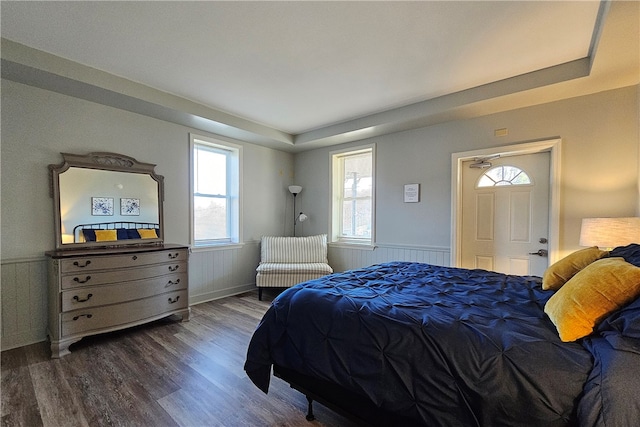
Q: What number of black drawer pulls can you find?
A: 8